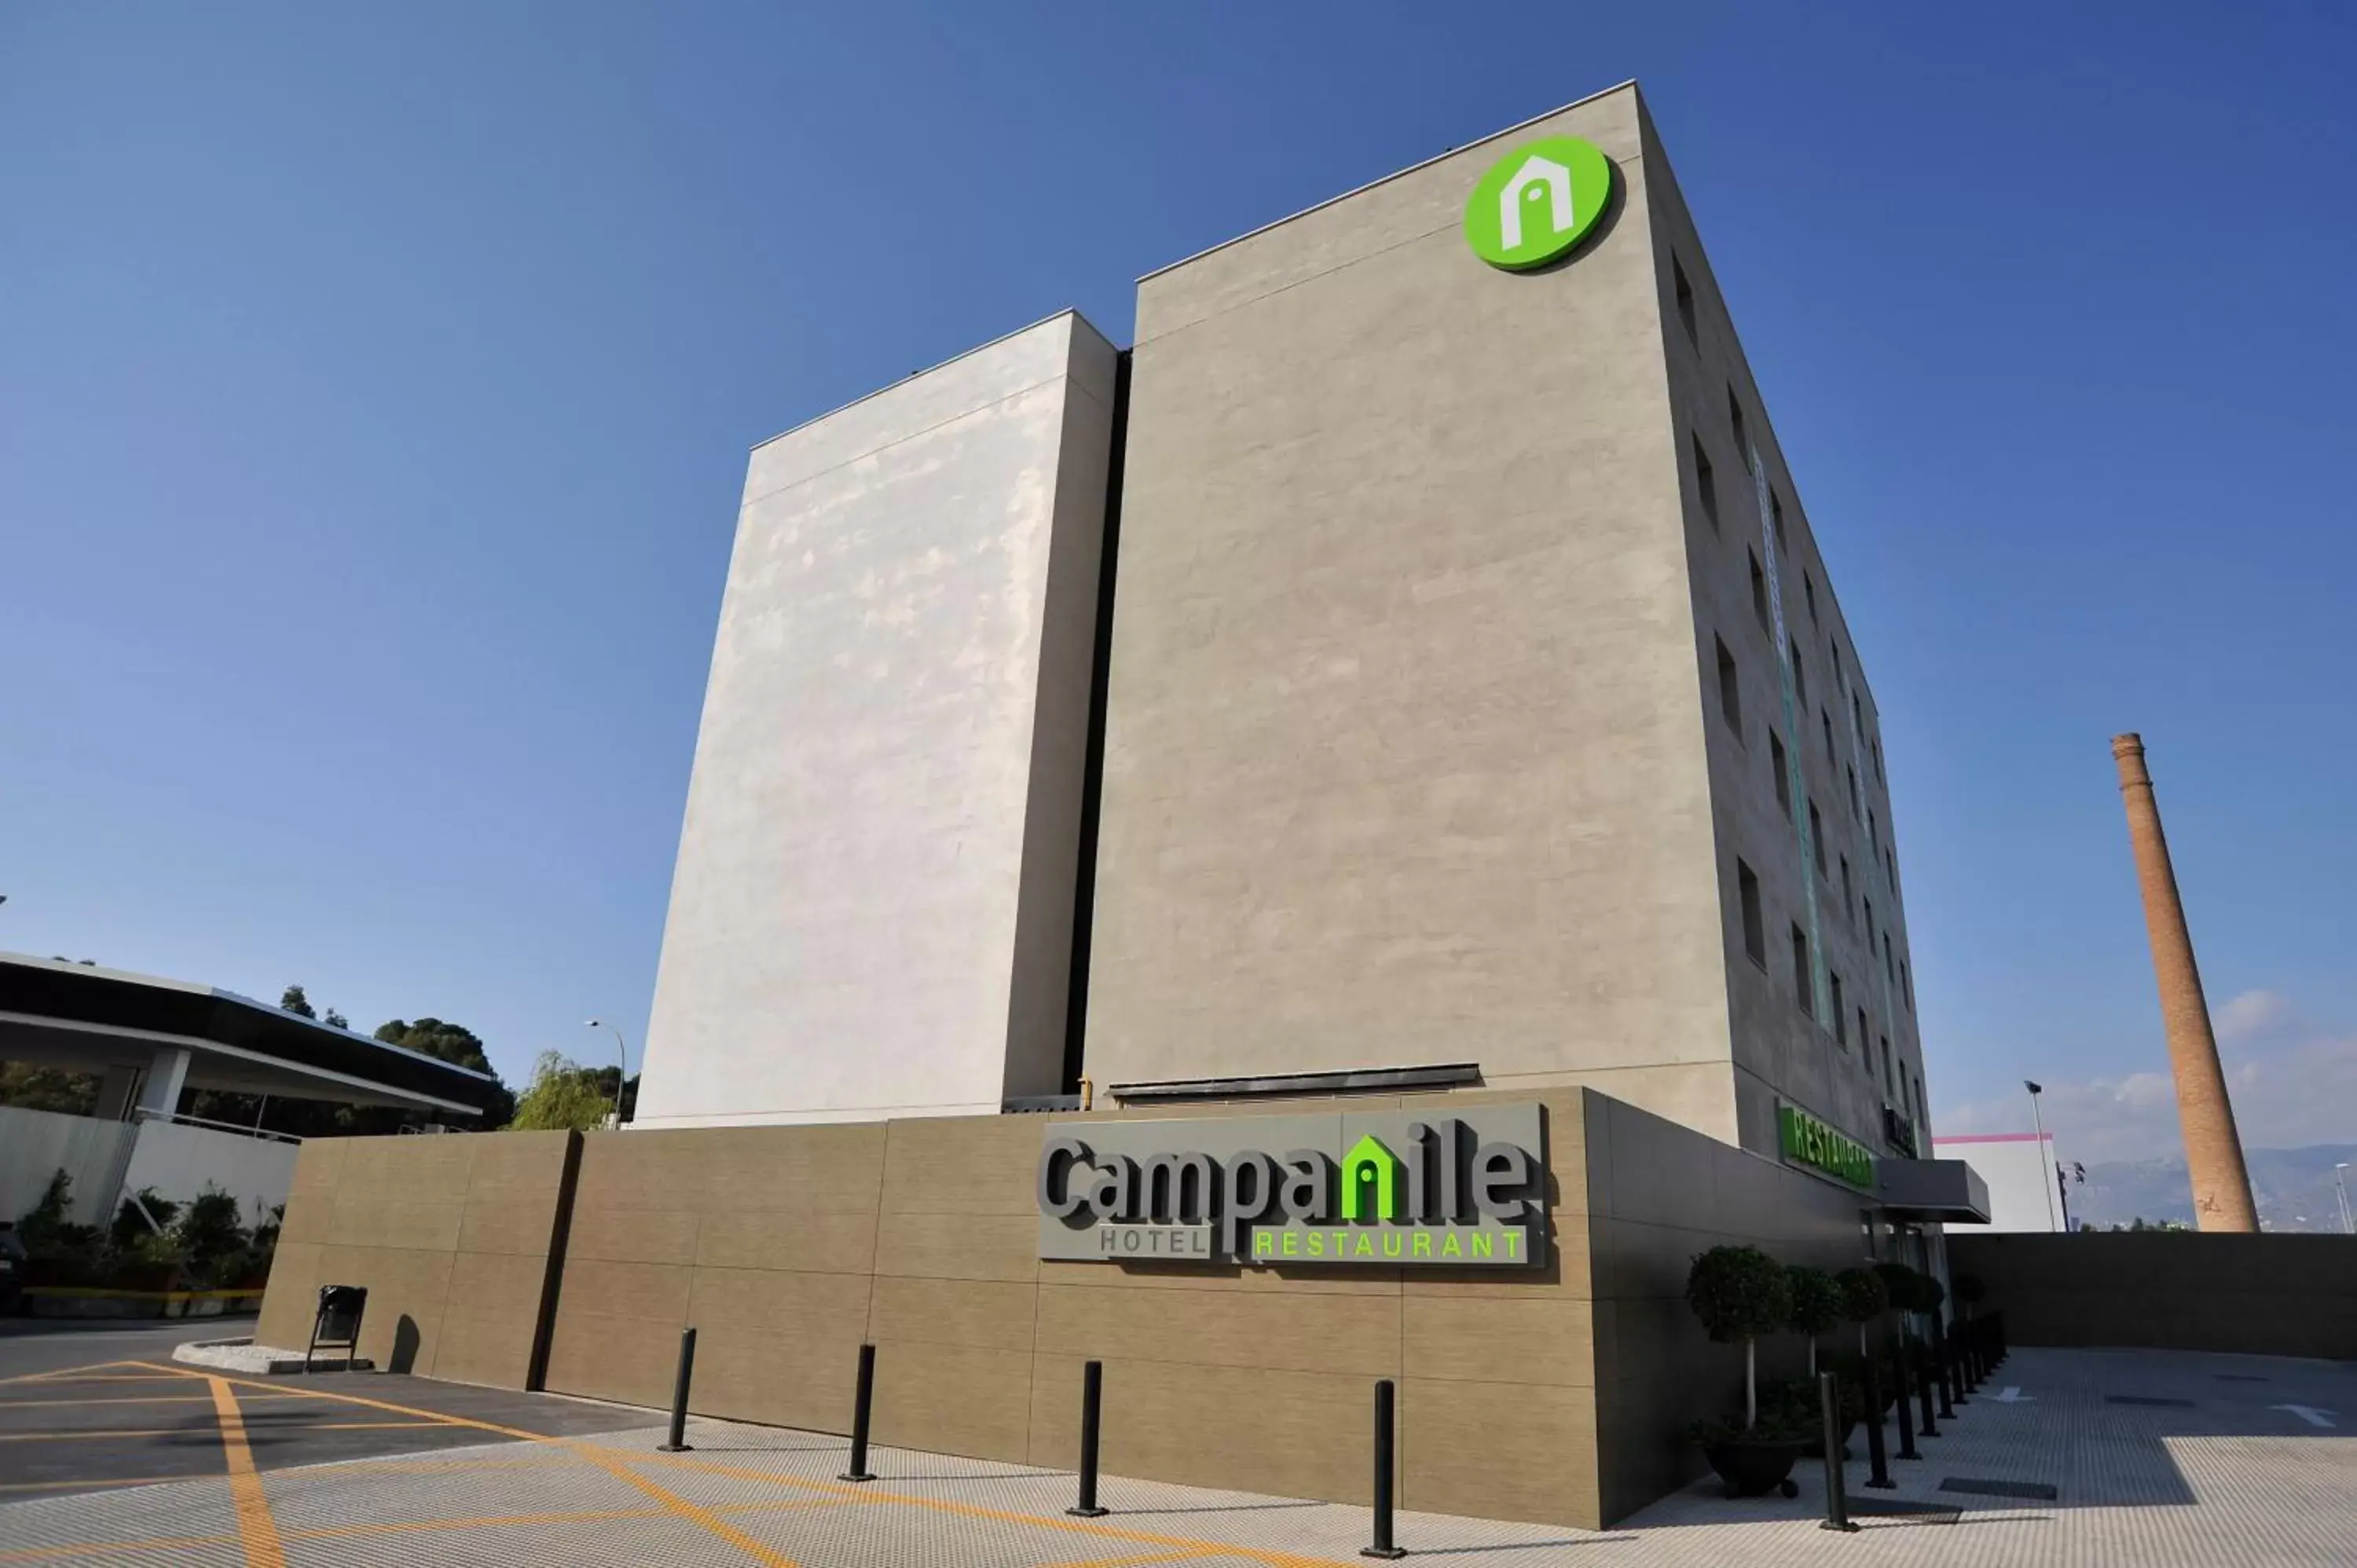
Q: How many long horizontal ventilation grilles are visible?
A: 1